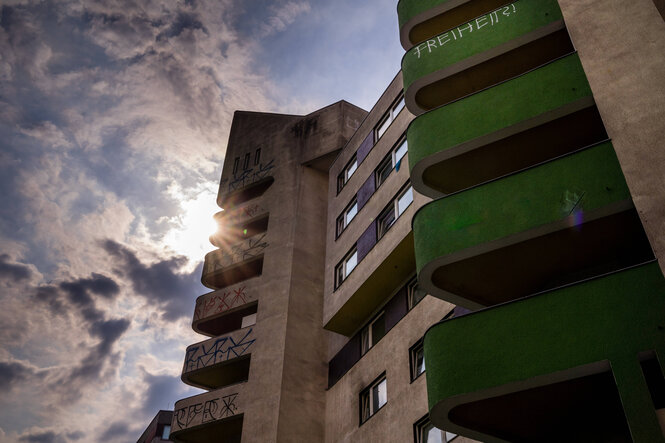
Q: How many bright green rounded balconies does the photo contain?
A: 5